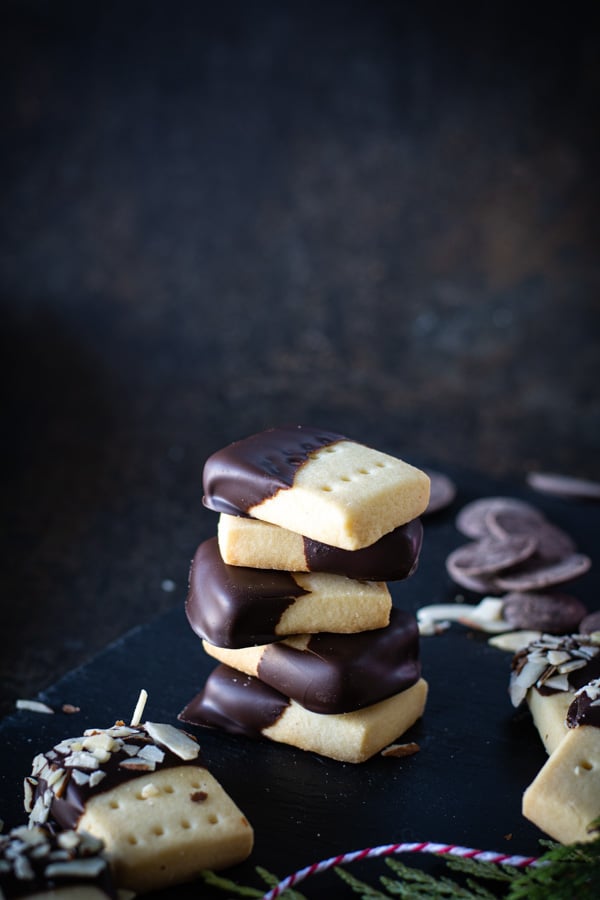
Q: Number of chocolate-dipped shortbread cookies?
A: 9